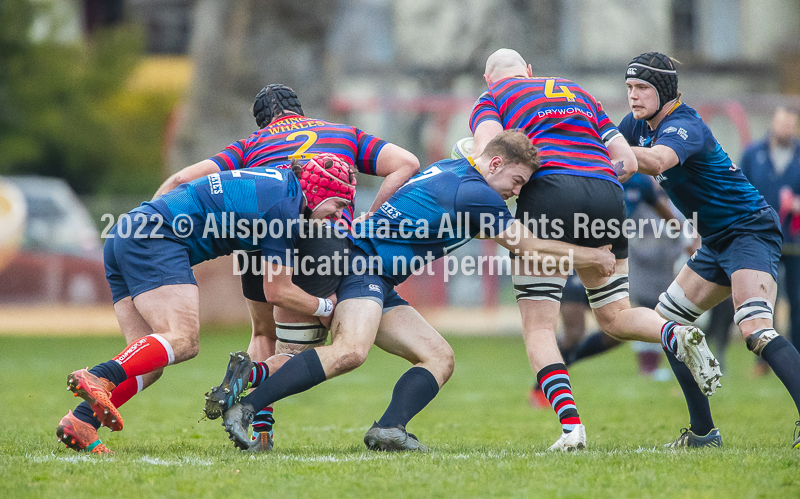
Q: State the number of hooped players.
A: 2